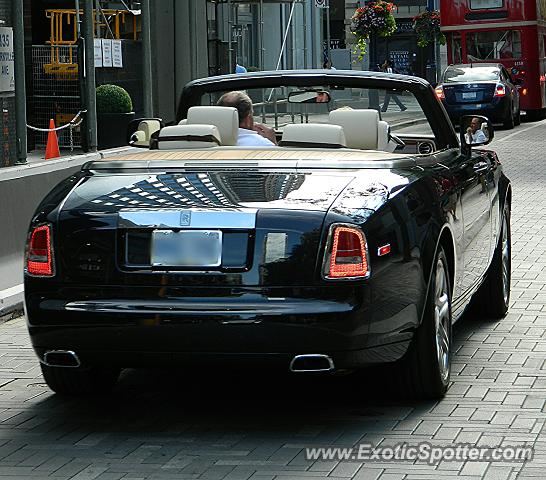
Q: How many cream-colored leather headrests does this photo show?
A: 4